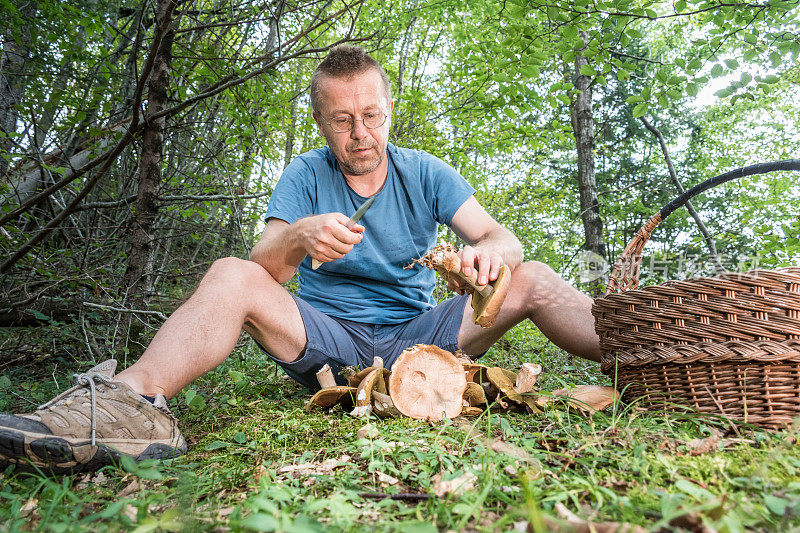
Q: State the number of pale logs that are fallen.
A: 1